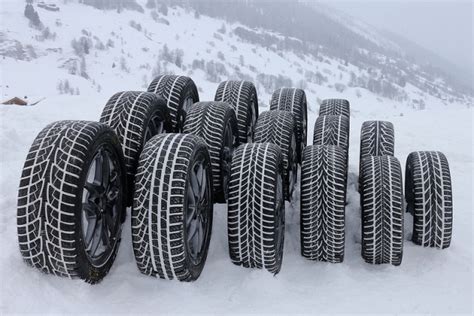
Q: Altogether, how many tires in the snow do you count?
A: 15